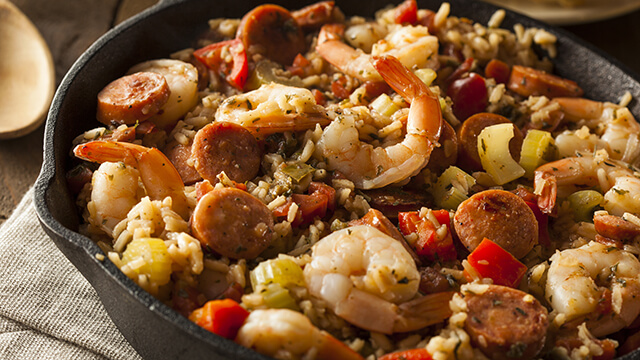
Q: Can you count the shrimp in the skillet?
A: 10